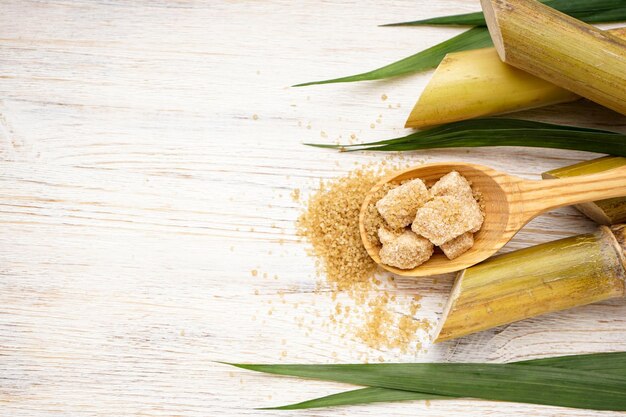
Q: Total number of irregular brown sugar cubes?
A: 5